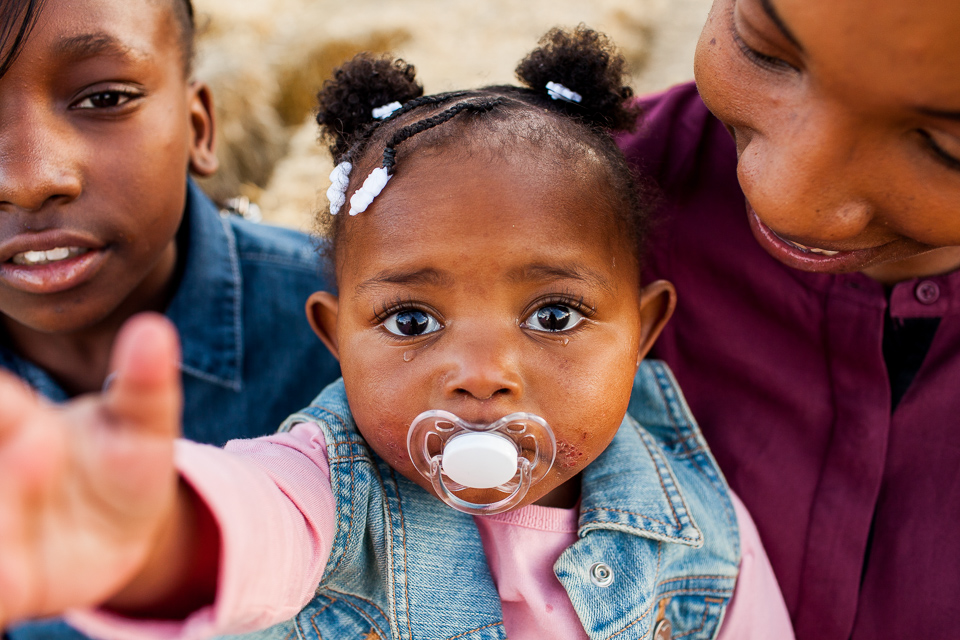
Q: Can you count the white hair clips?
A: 4